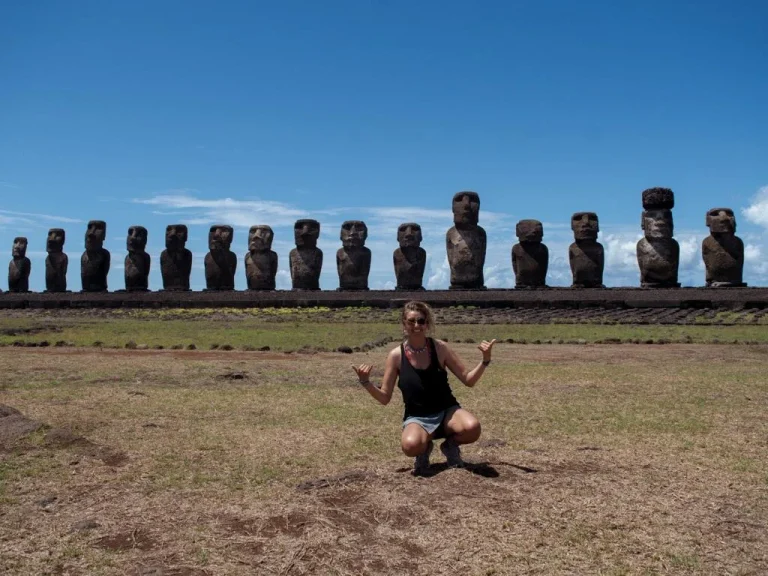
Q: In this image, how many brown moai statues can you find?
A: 15